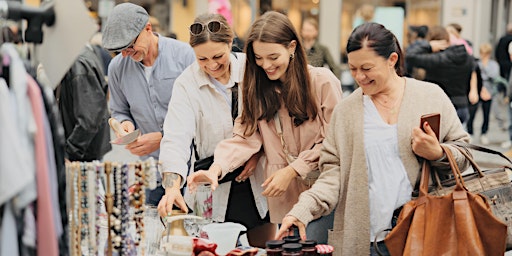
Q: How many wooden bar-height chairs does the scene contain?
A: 0